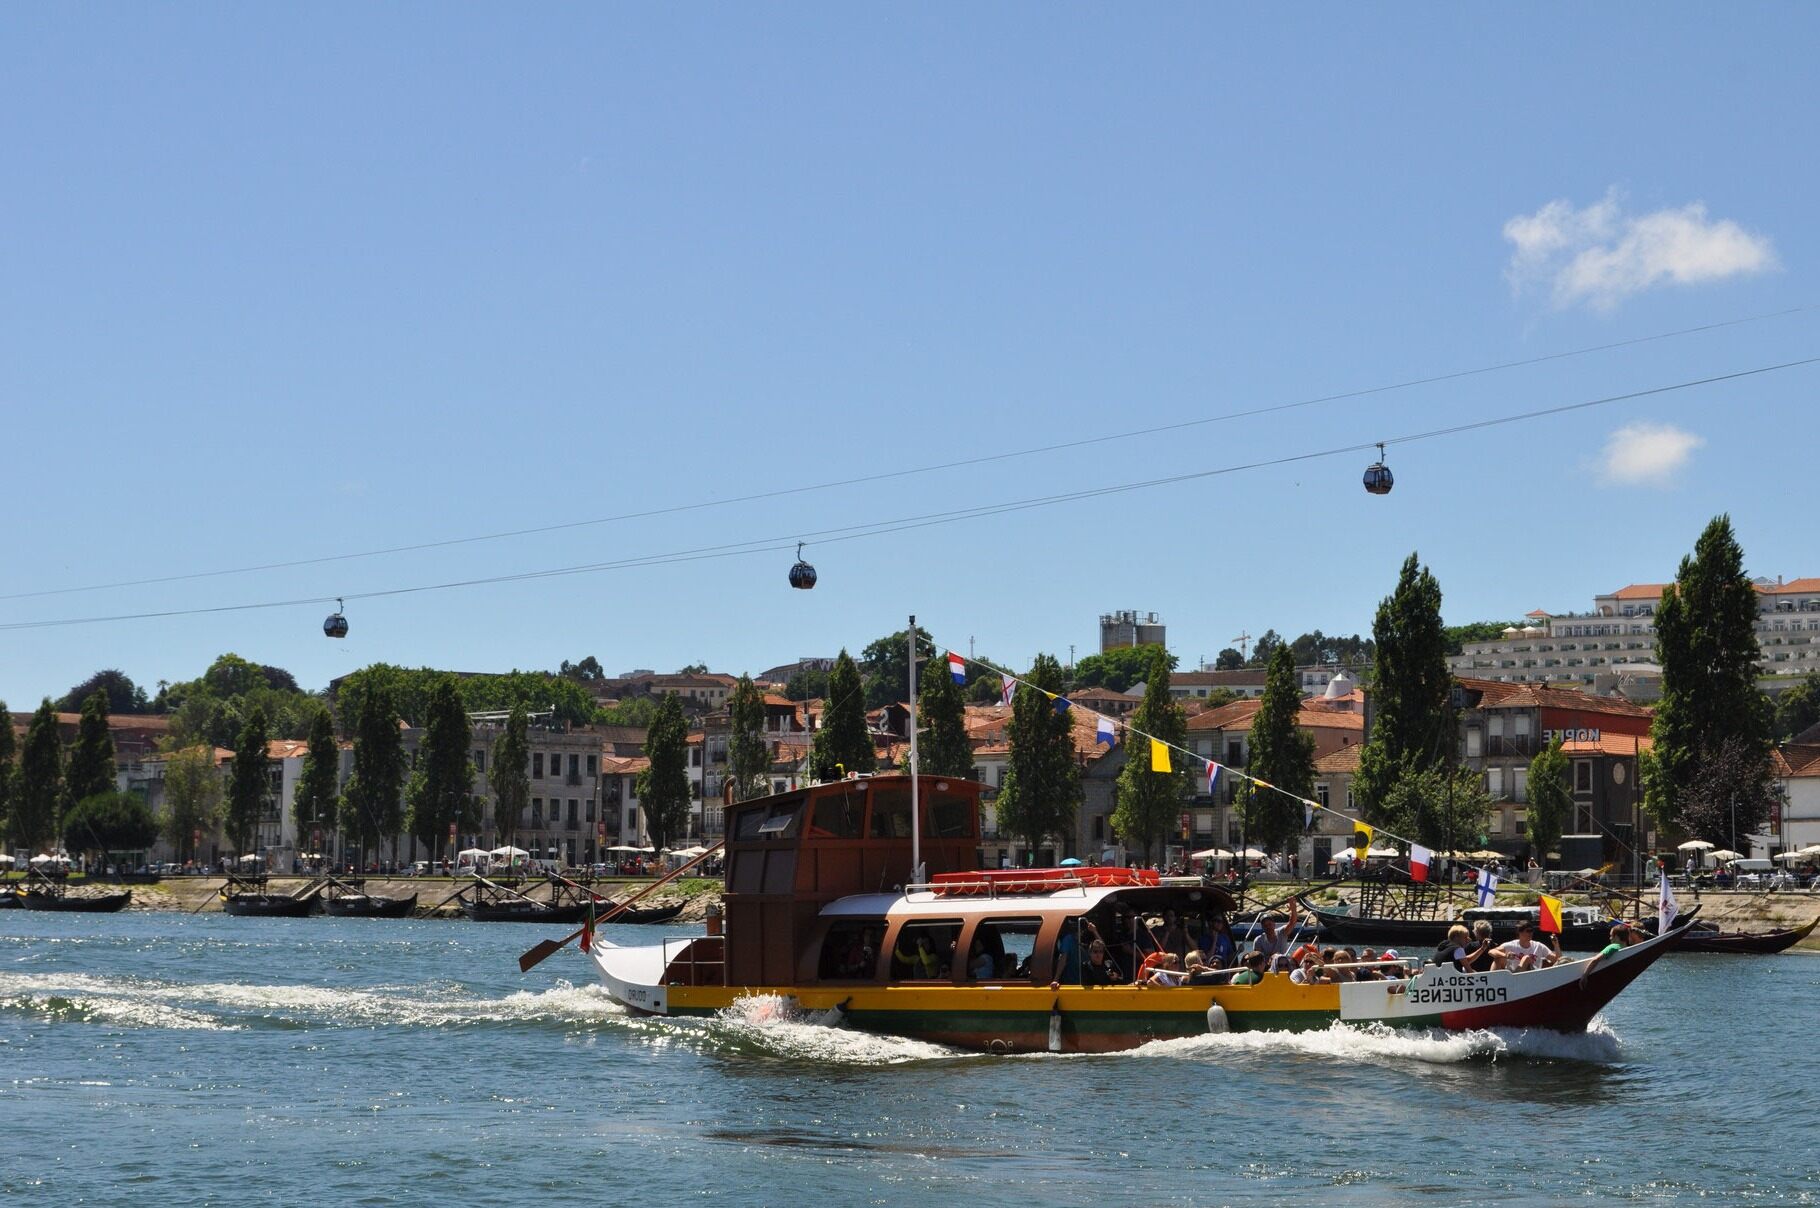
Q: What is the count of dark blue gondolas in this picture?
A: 3